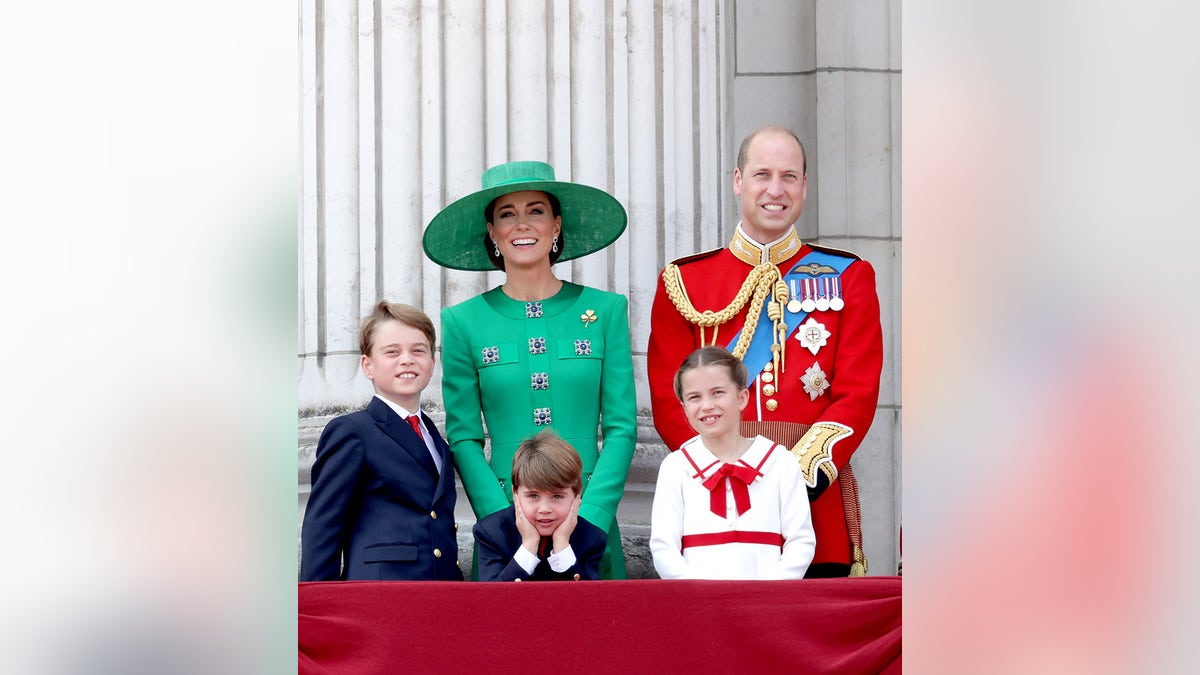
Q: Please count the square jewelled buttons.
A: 6